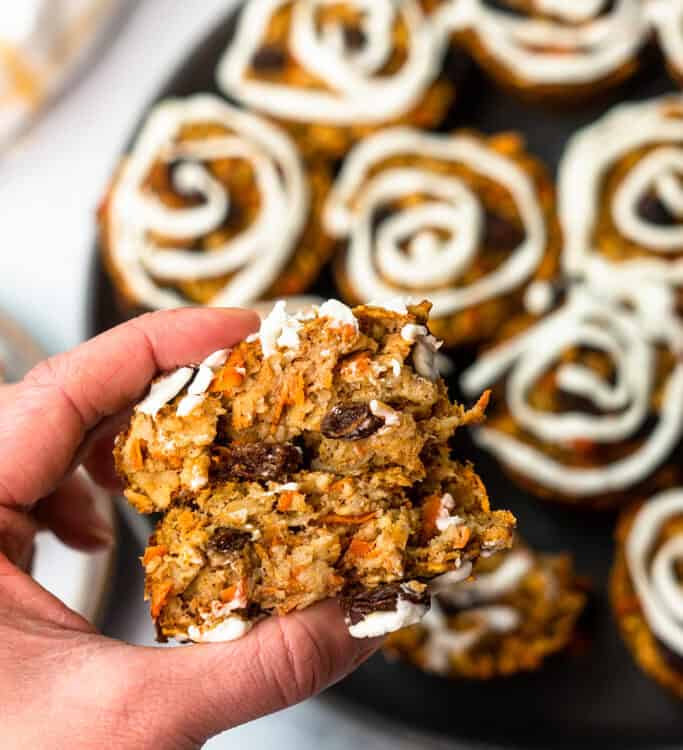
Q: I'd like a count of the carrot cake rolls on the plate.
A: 9